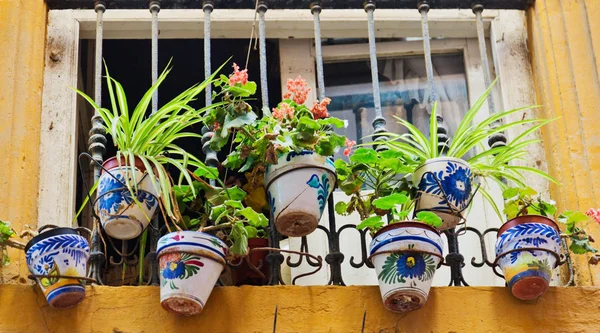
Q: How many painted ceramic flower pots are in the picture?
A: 7